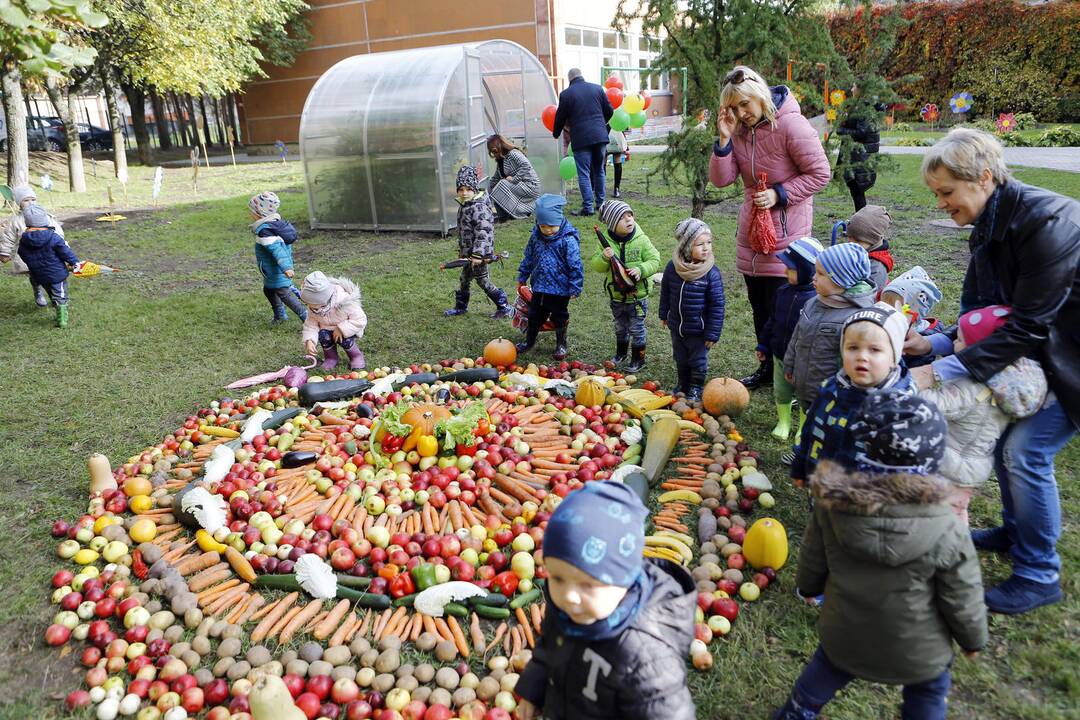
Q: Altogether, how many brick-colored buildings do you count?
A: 1